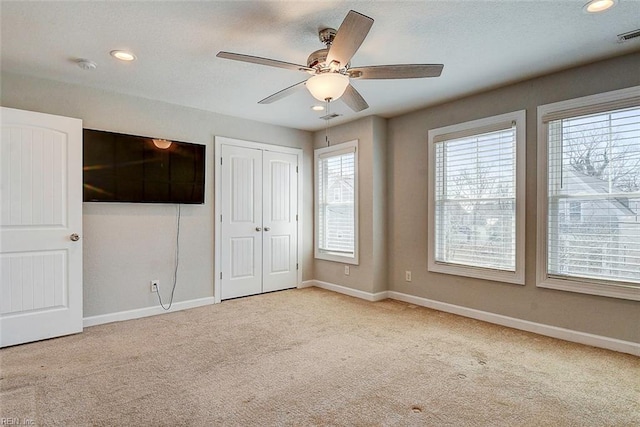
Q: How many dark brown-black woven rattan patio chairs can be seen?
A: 0